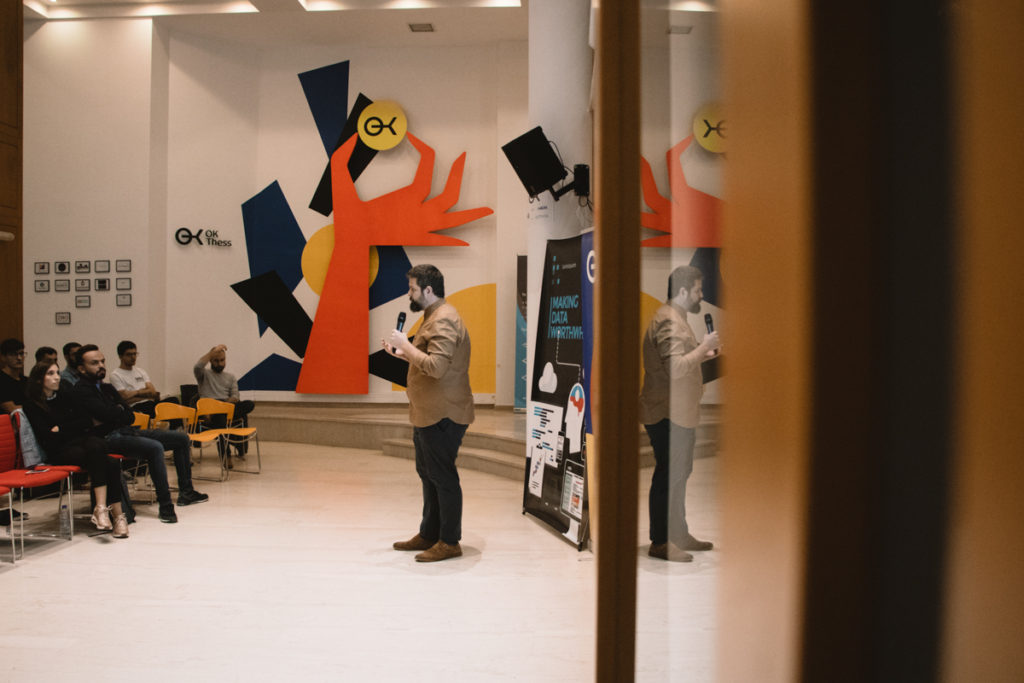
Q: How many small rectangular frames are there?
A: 13